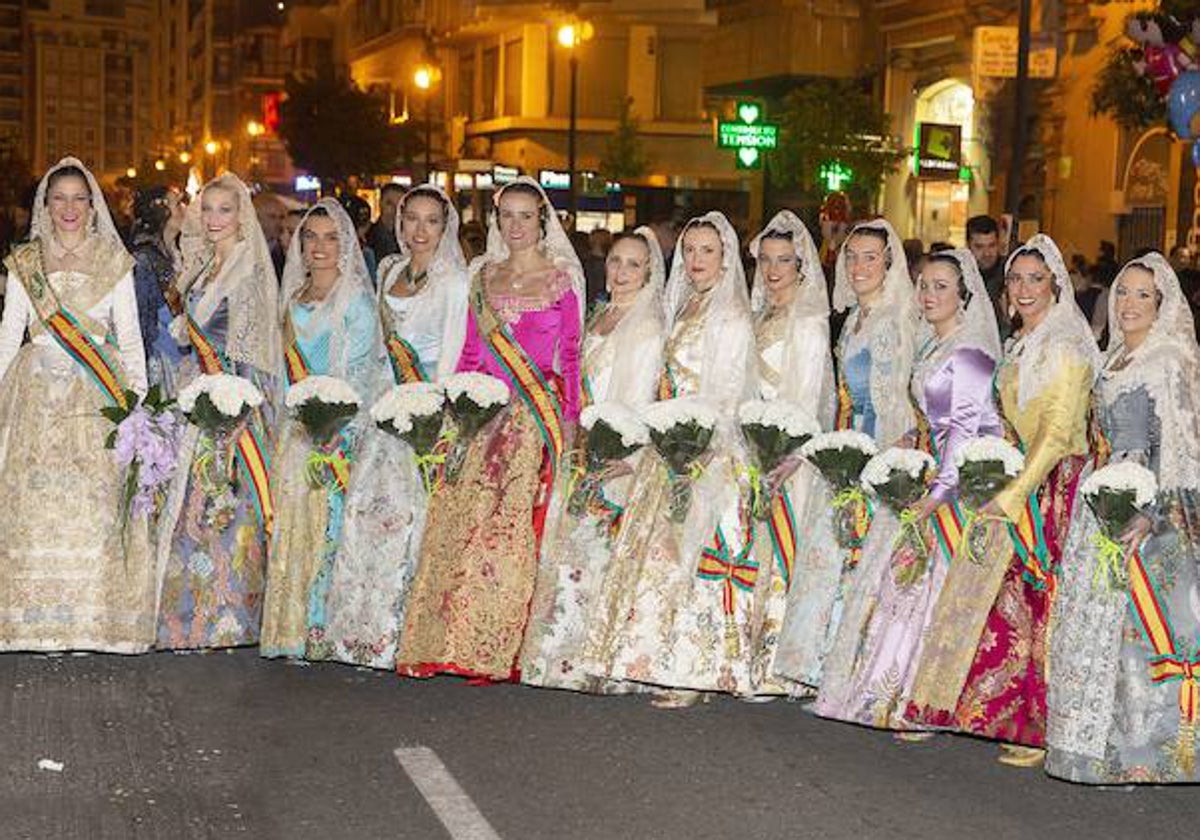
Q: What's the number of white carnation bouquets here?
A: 11